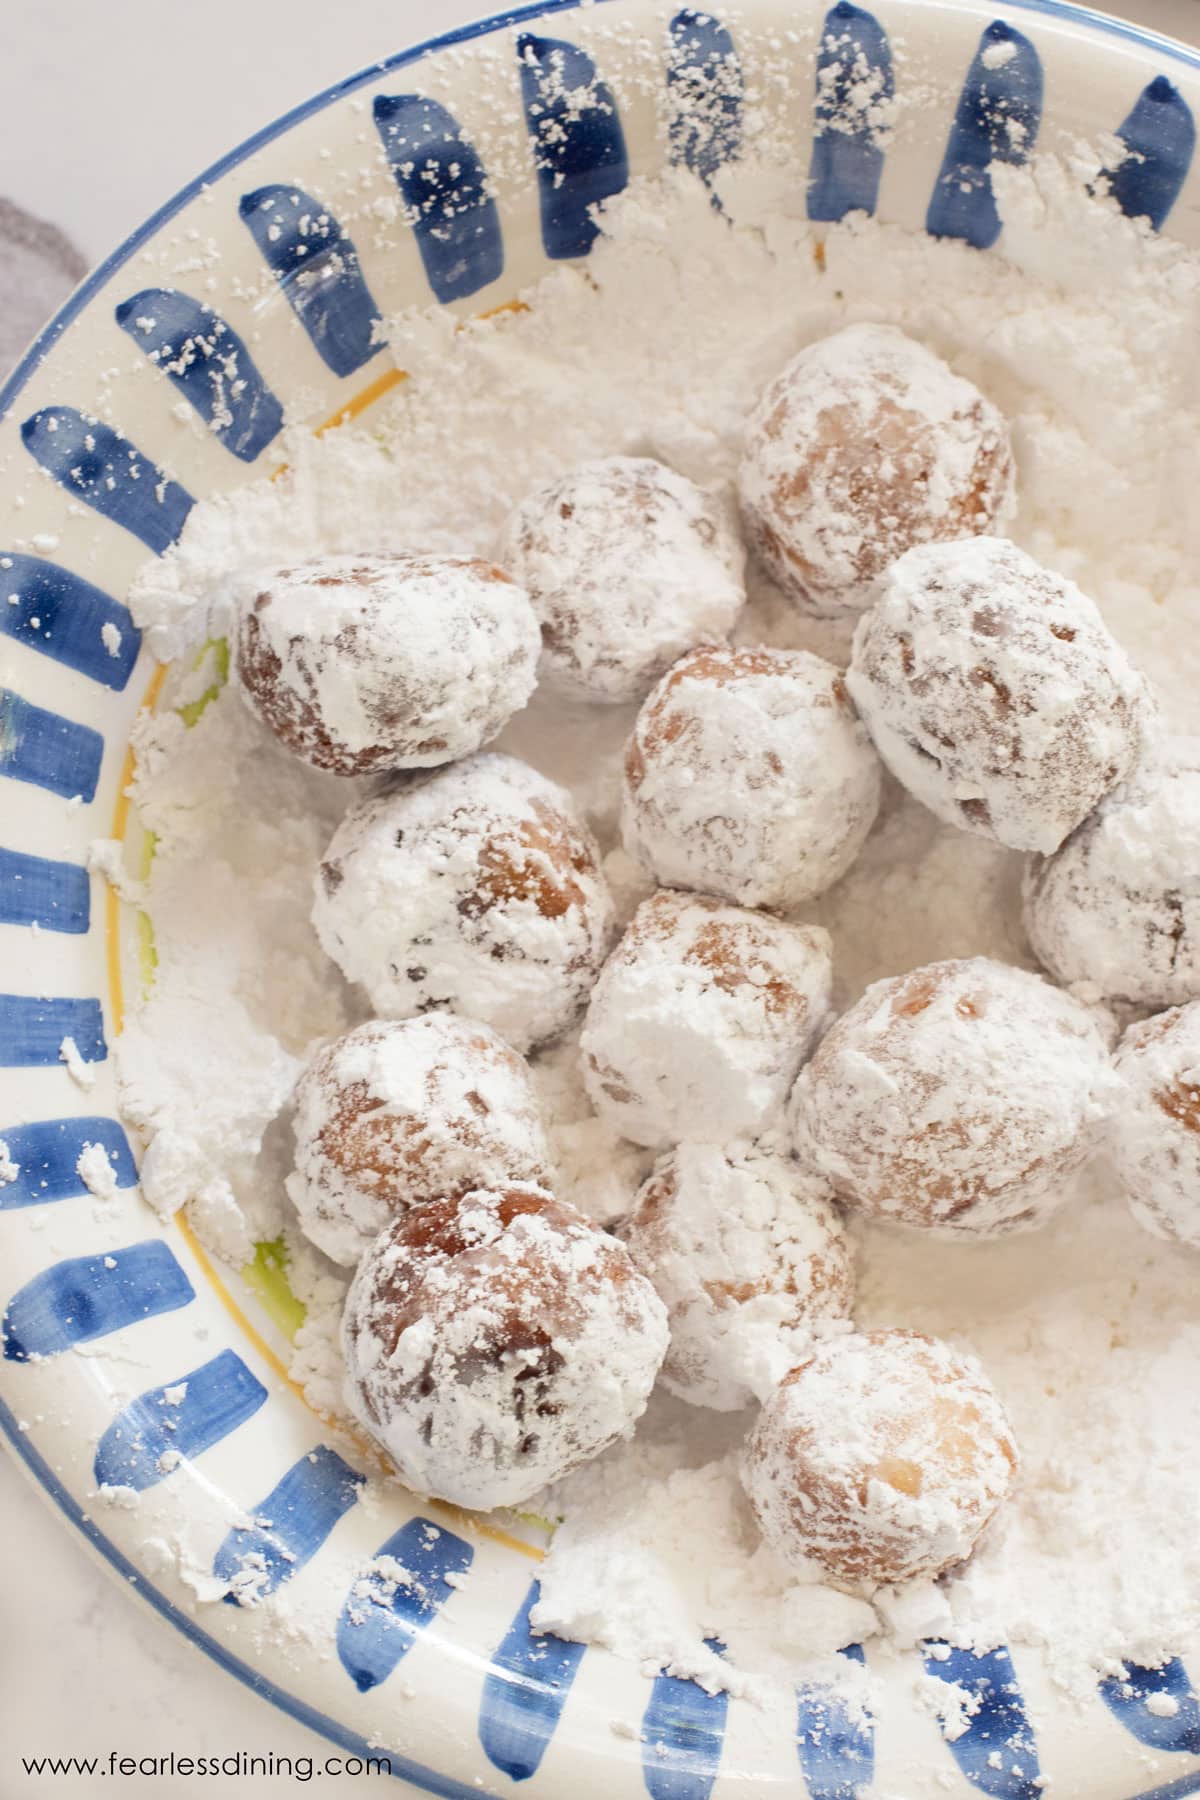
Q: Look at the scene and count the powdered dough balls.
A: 14